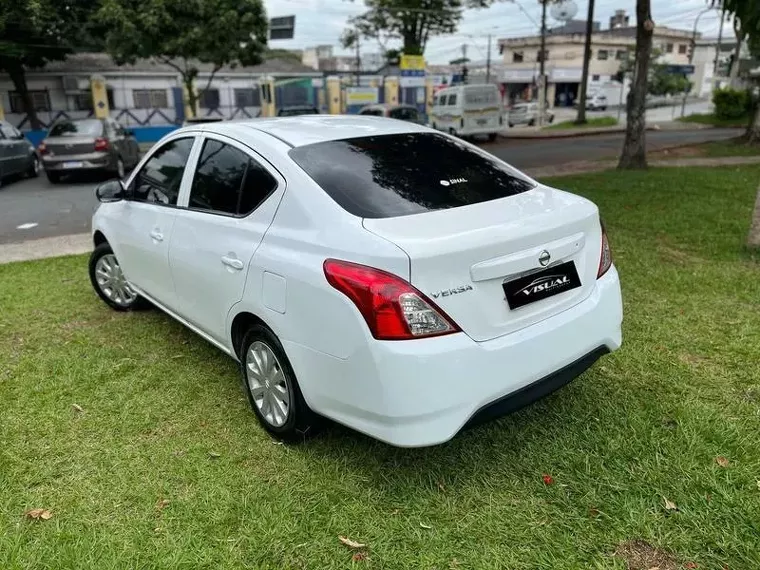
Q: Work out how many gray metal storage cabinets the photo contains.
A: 0